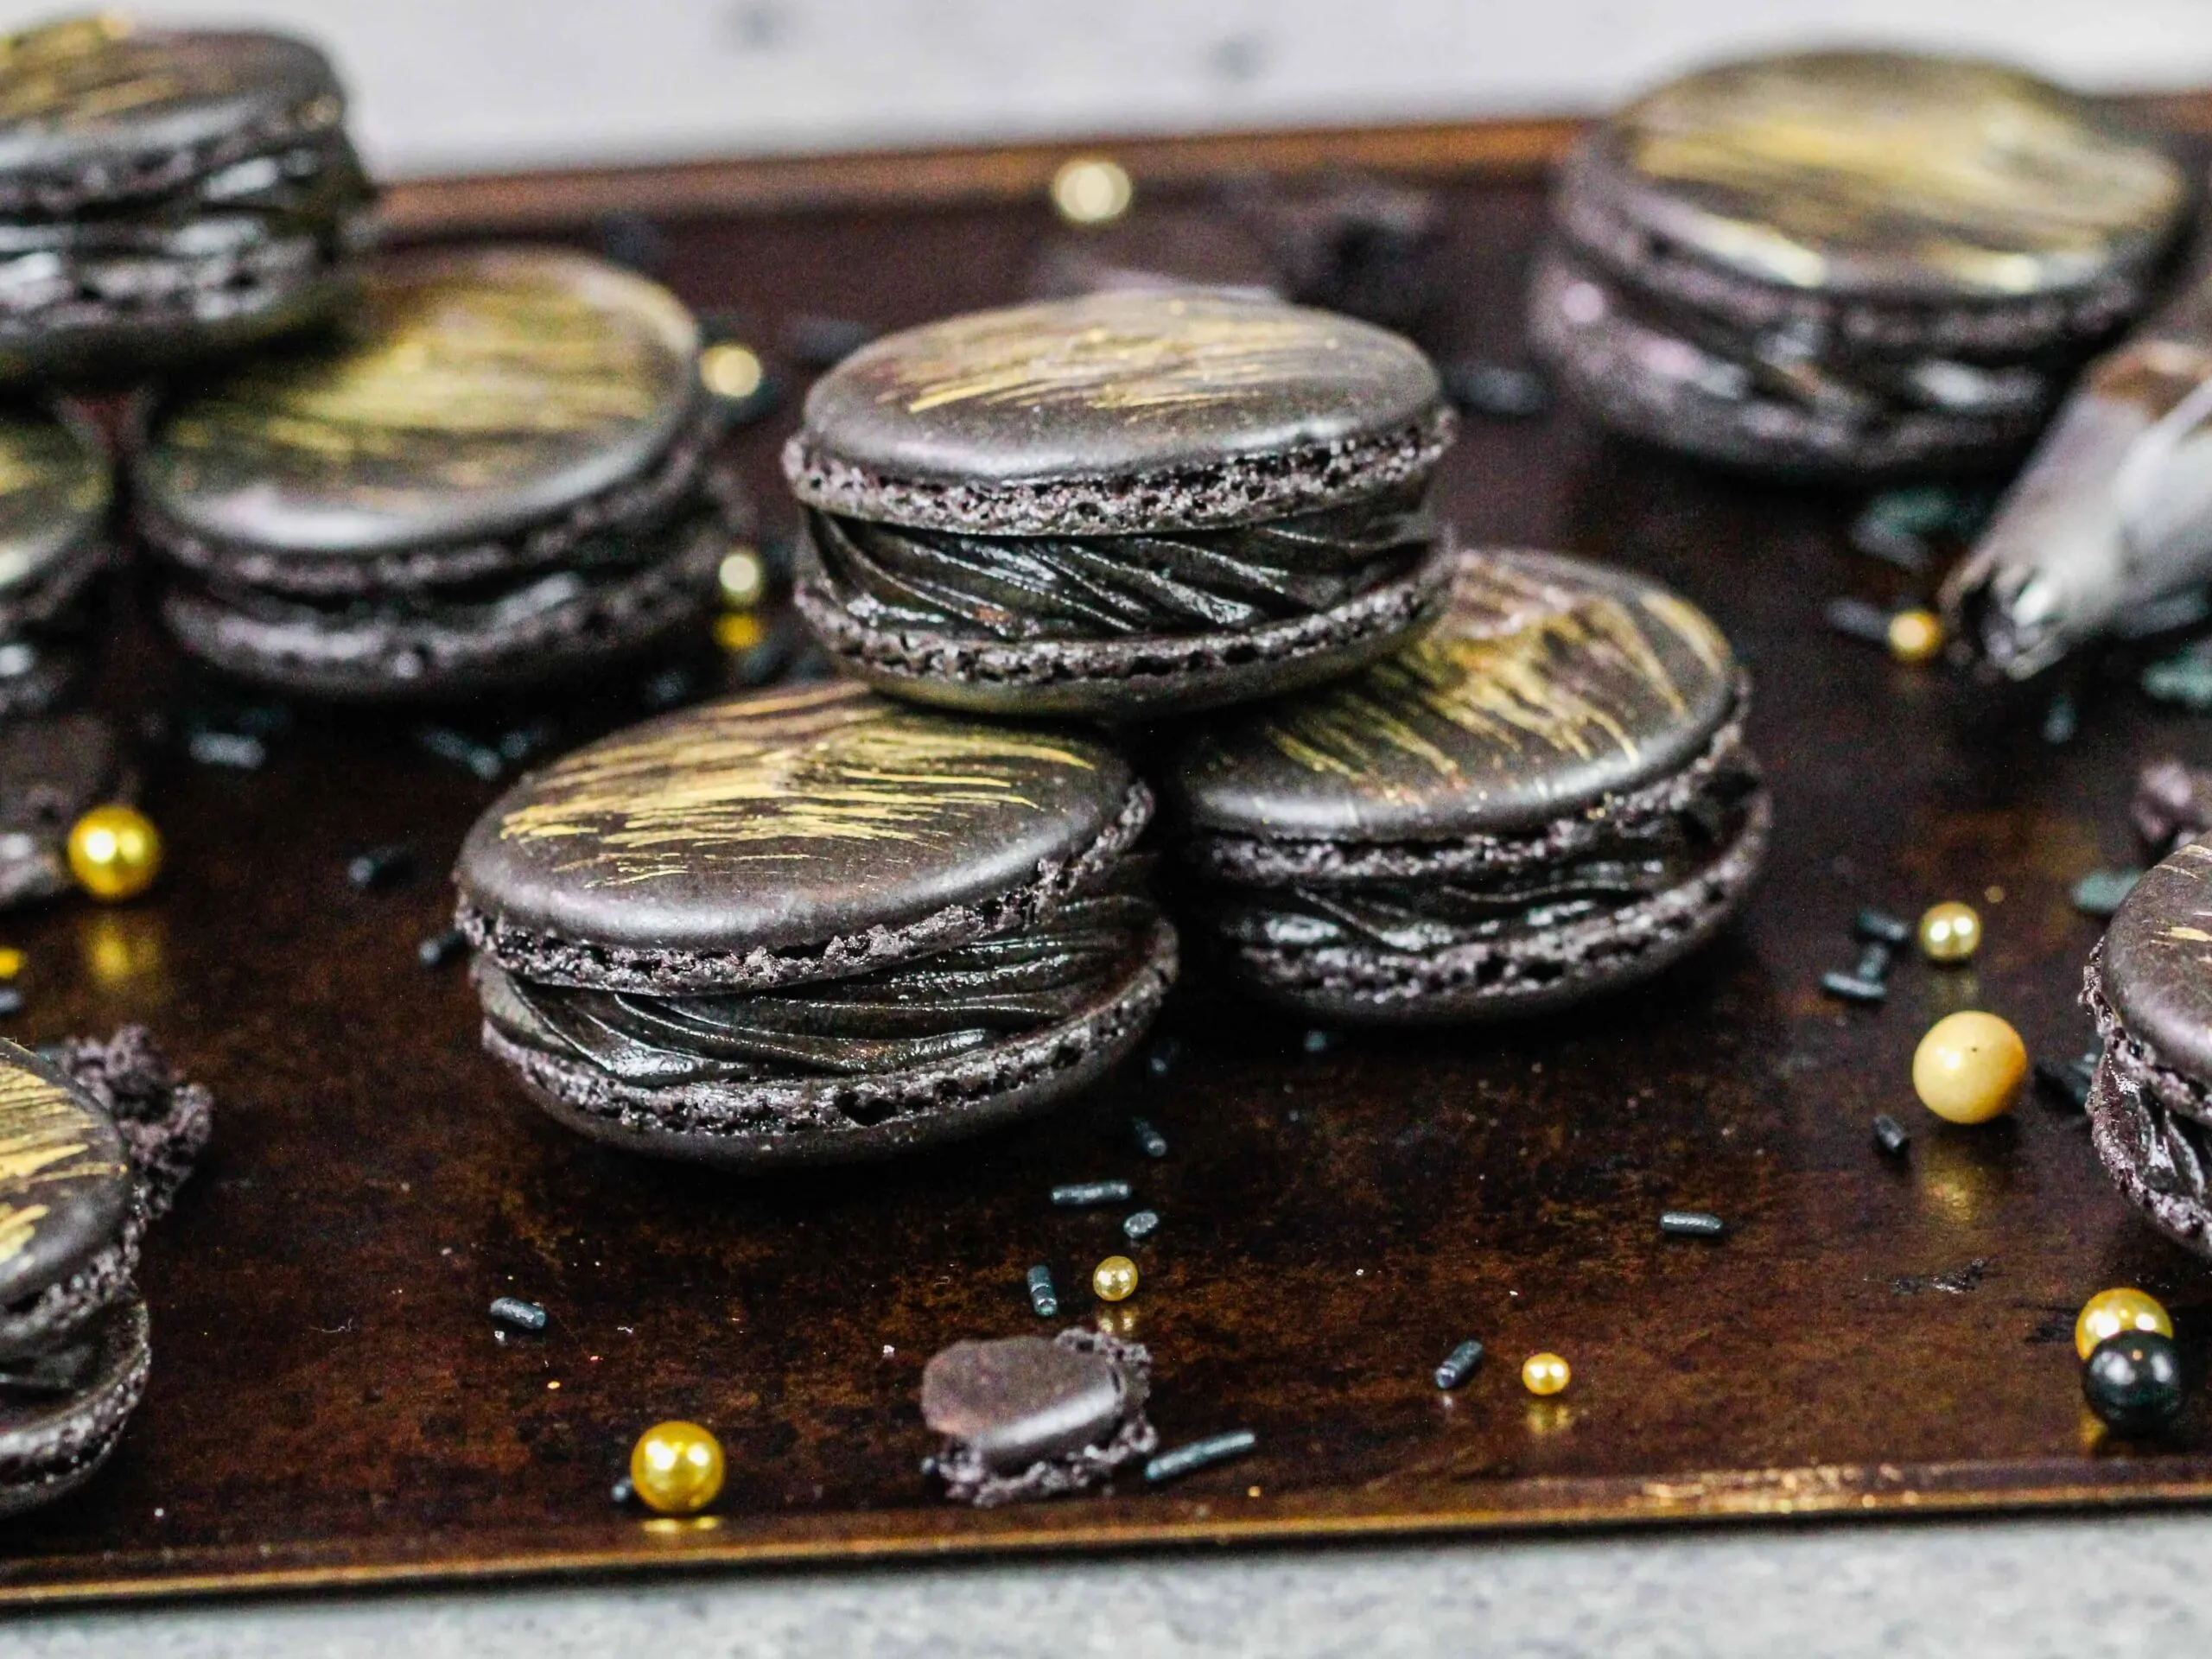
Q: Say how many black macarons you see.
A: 9